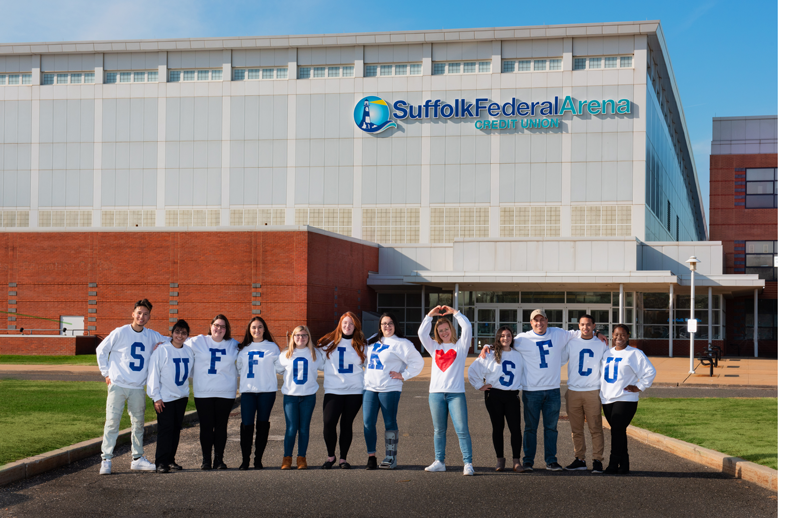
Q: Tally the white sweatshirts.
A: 12